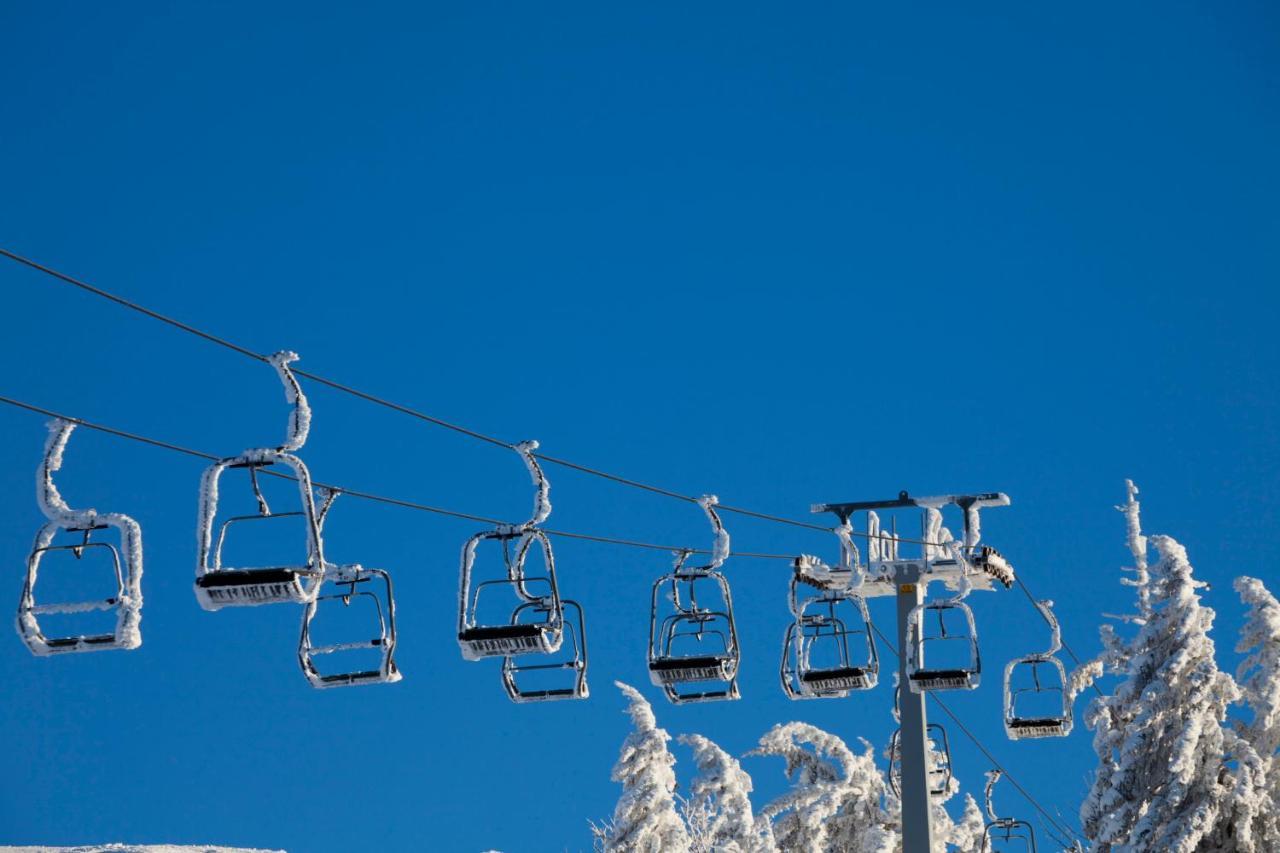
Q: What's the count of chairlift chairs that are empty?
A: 13